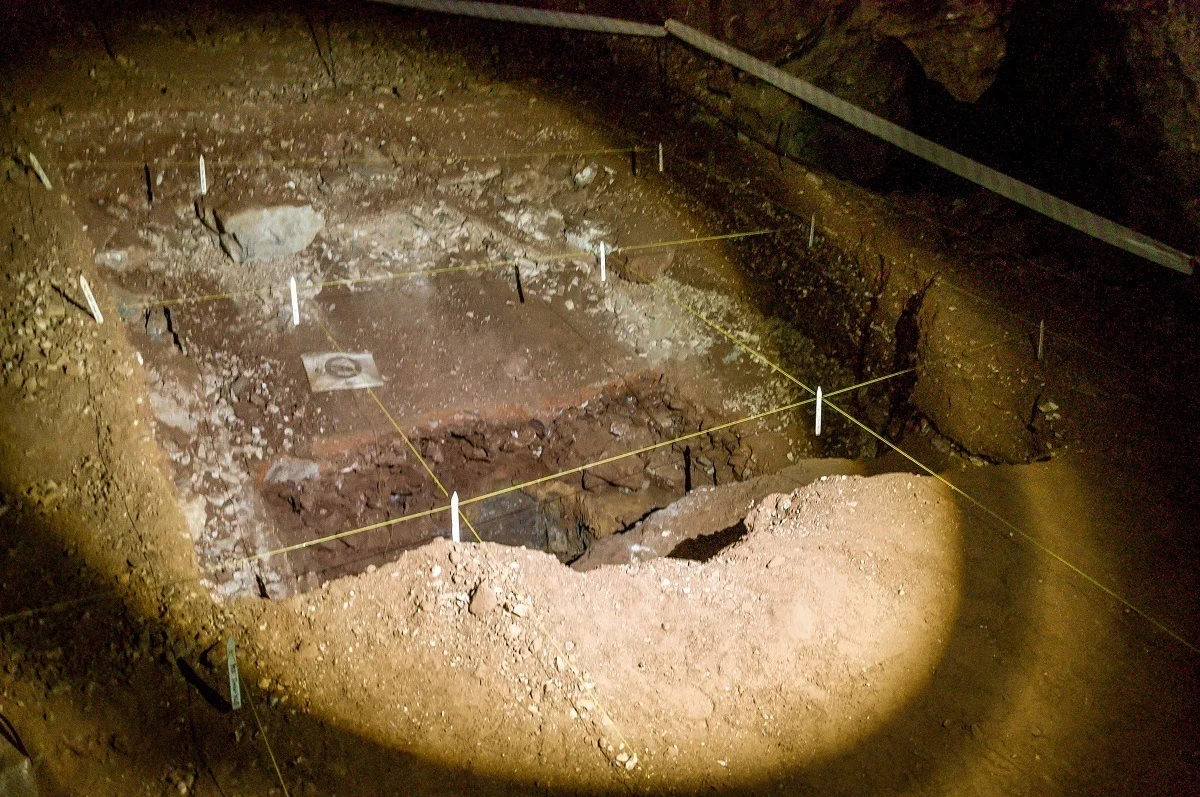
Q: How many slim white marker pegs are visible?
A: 11